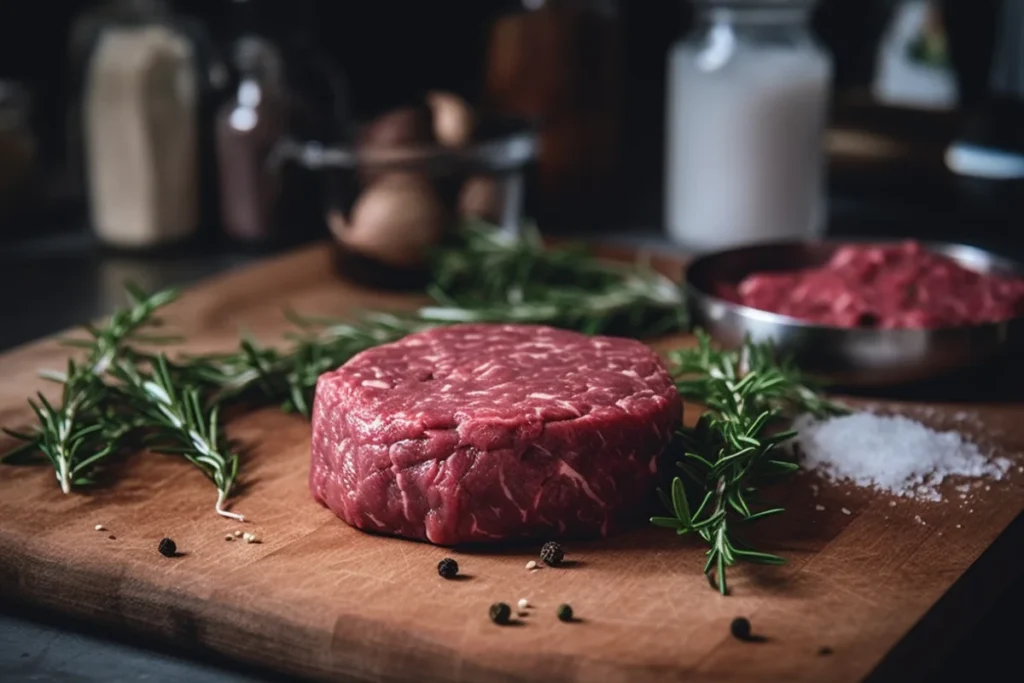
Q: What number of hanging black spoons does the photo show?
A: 0